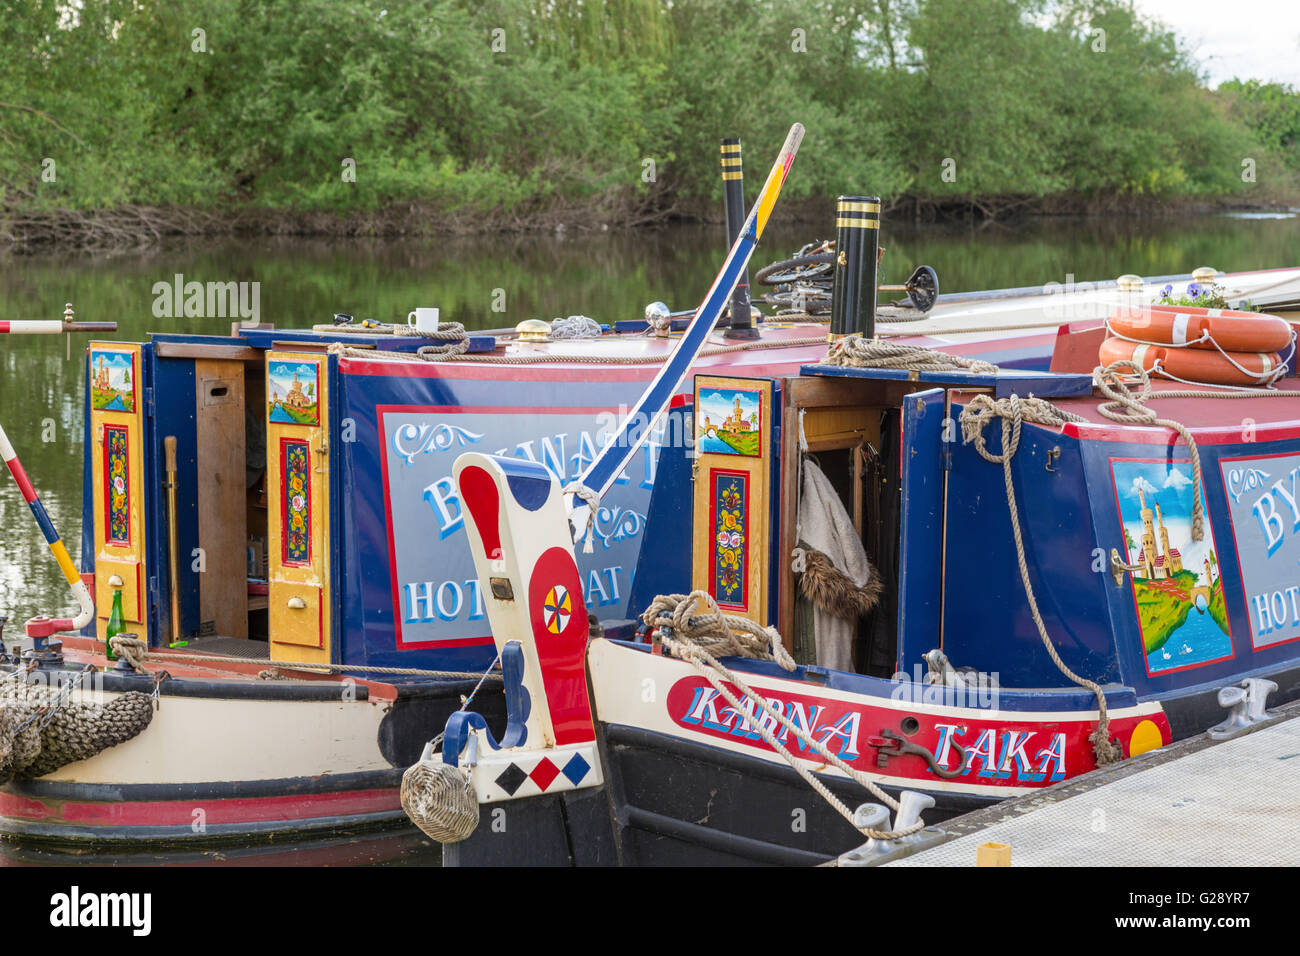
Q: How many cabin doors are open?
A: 4